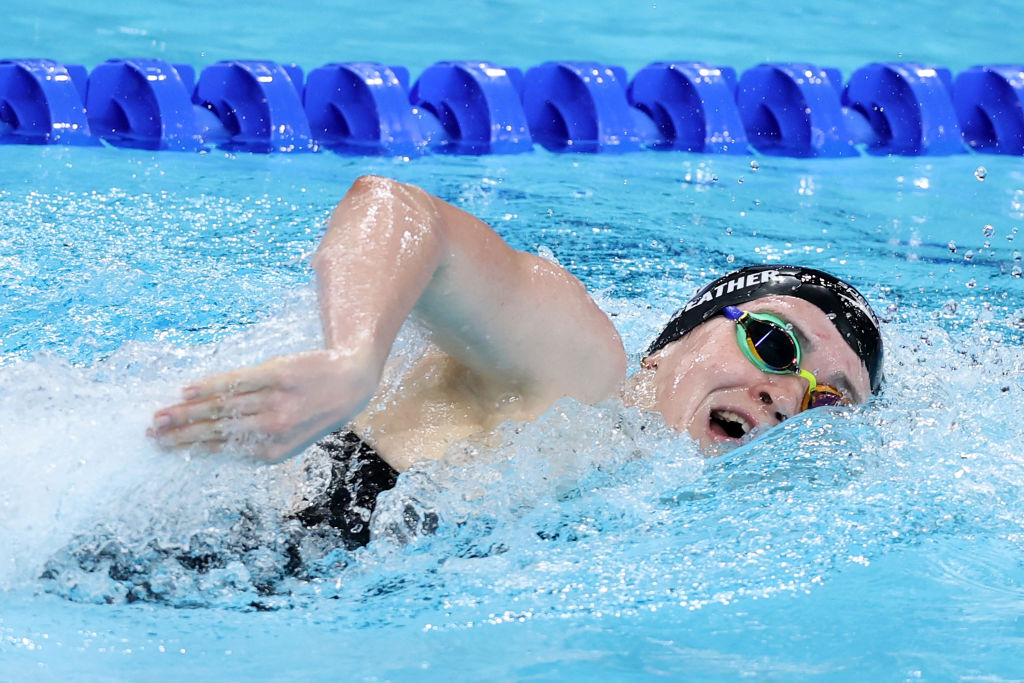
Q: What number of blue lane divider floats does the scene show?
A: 10